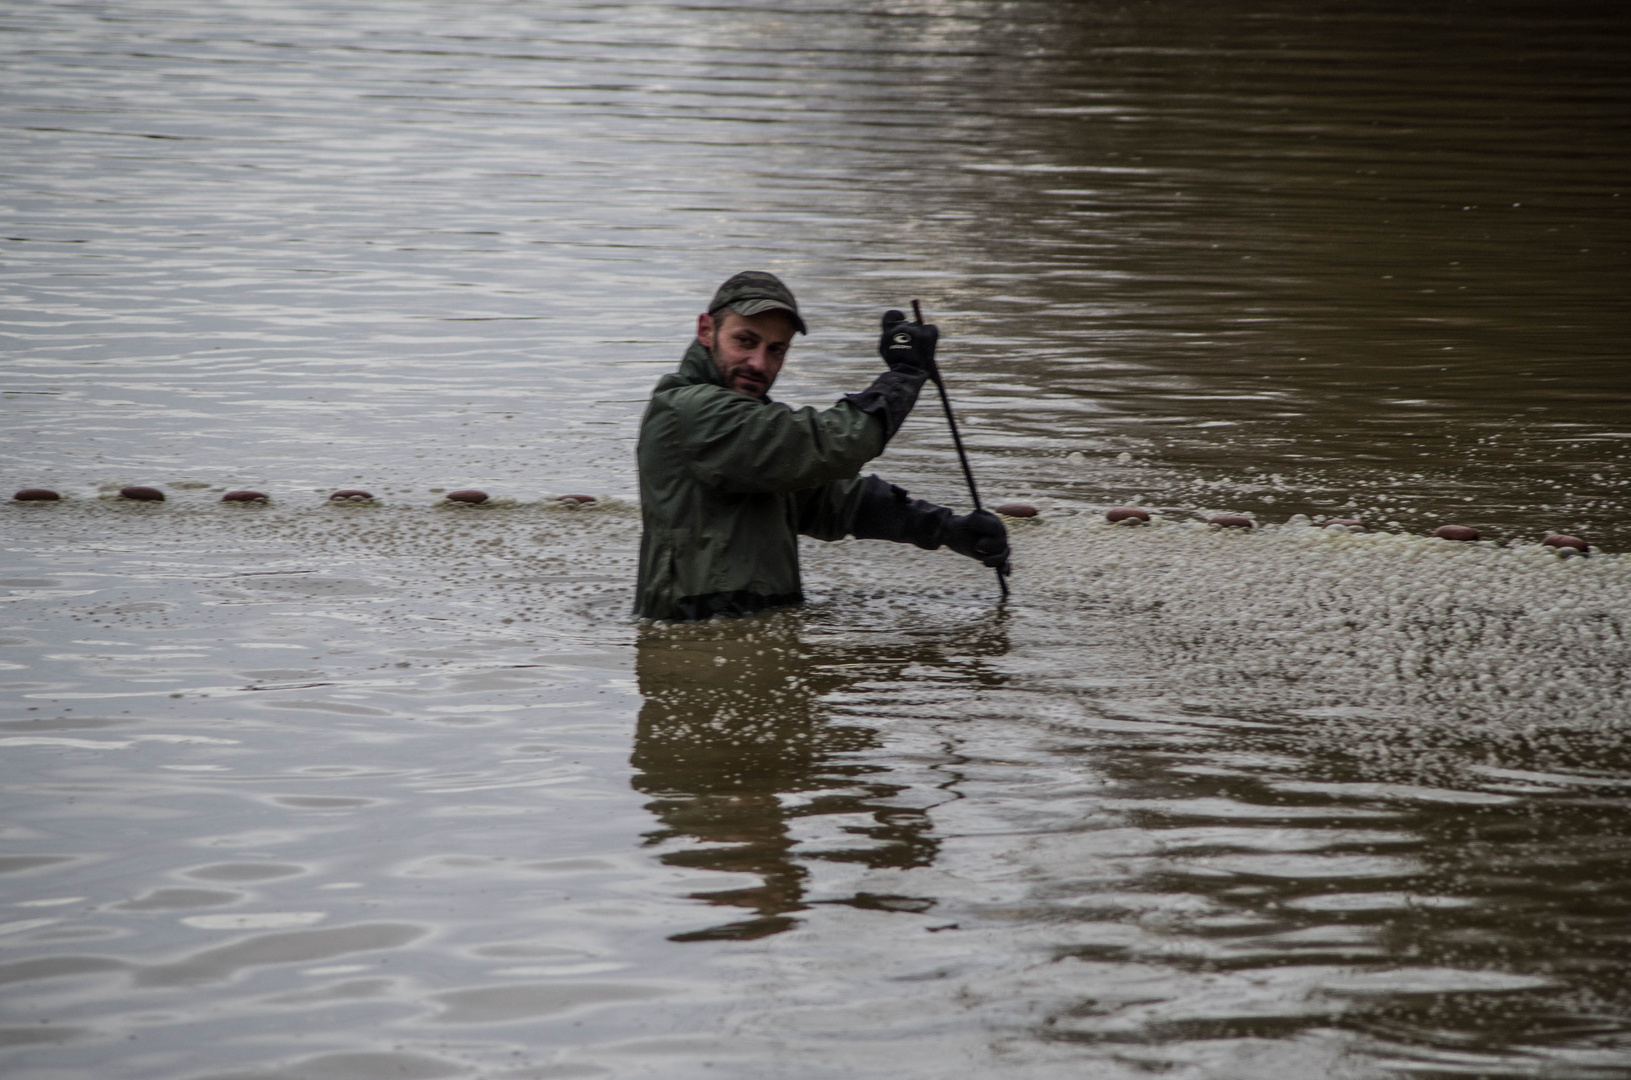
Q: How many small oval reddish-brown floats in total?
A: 12